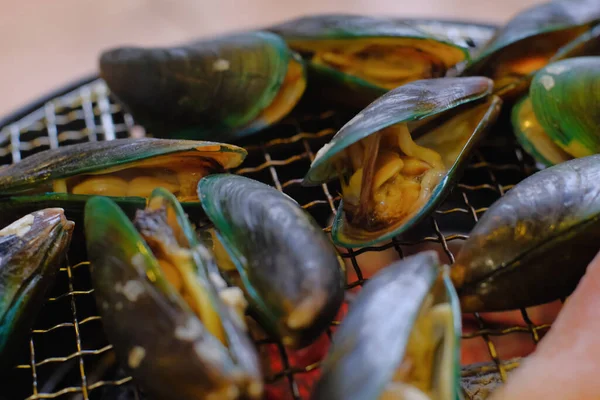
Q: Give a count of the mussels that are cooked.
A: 9